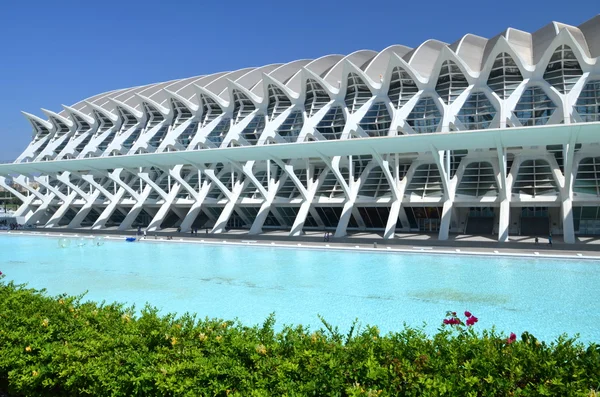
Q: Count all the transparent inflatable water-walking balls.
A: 3